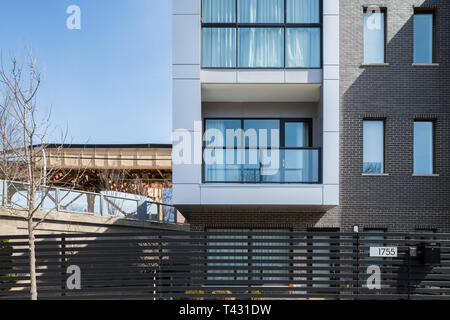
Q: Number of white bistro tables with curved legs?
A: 0